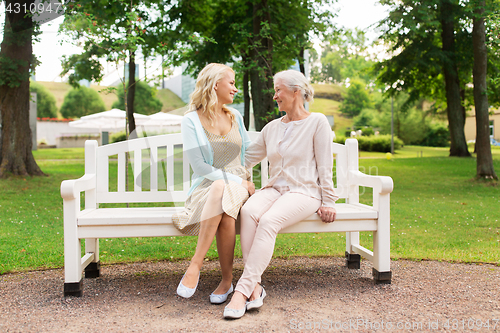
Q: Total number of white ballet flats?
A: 4